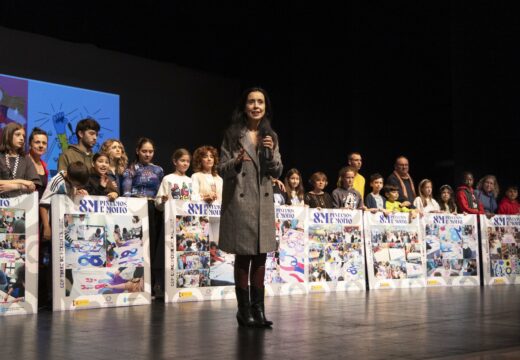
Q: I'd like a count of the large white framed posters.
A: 8